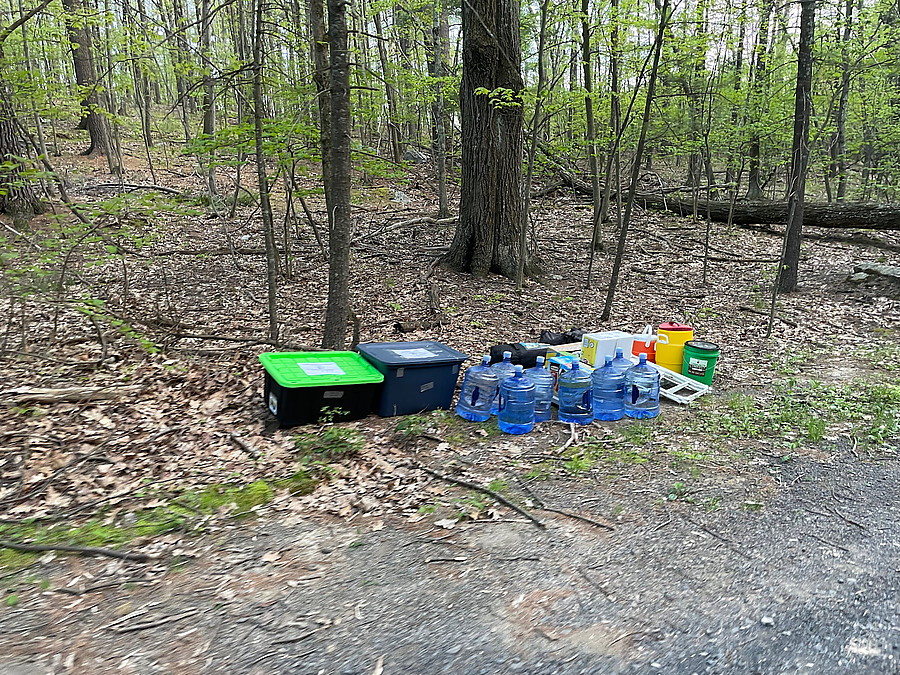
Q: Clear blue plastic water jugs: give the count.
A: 8